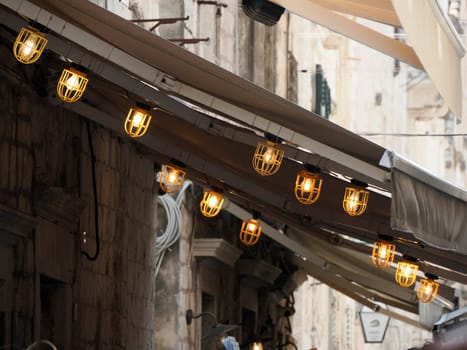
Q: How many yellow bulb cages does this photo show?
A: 12